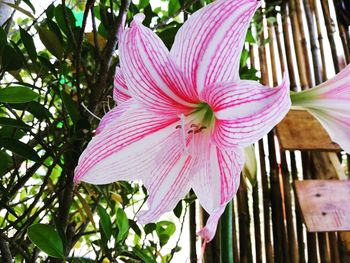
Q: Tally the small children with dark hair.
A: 0